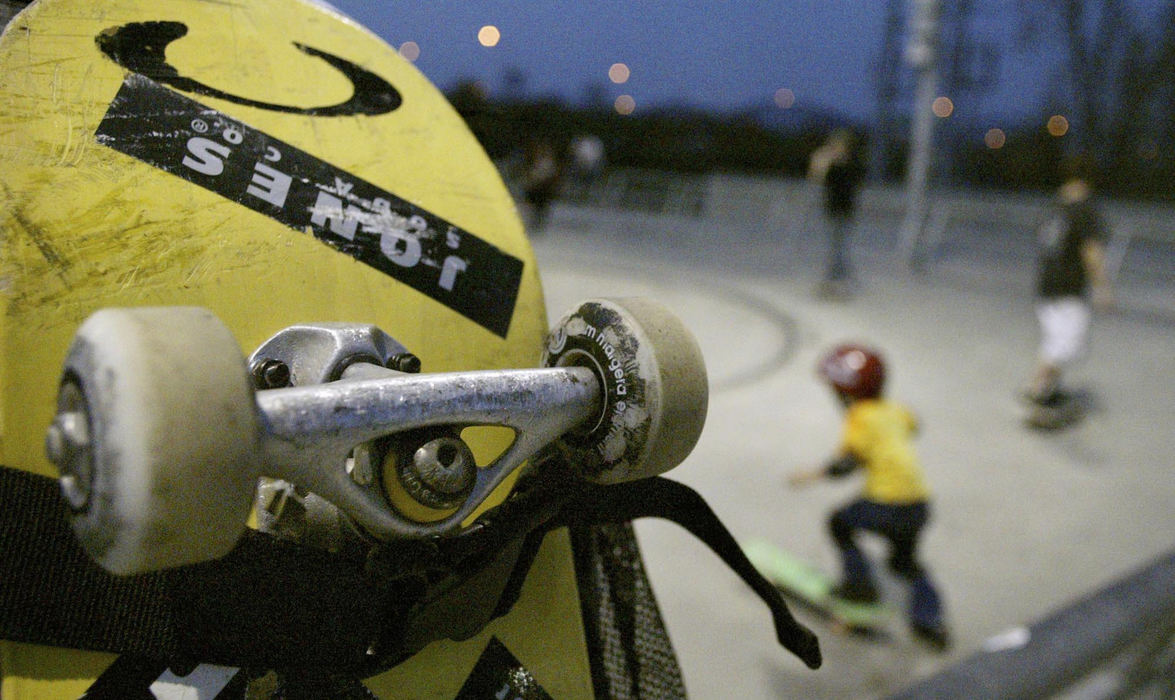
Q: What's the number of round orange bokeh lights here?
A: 8